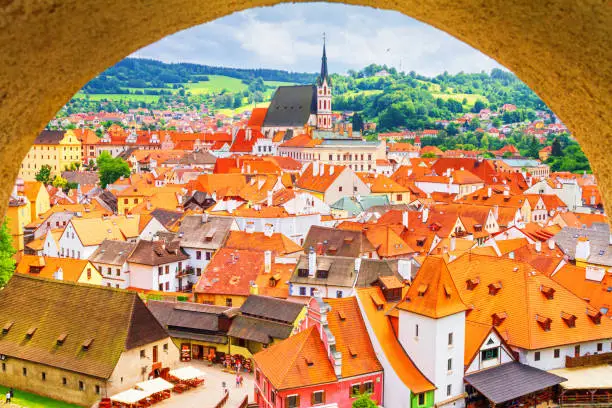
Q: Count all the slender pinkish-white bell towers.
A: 1